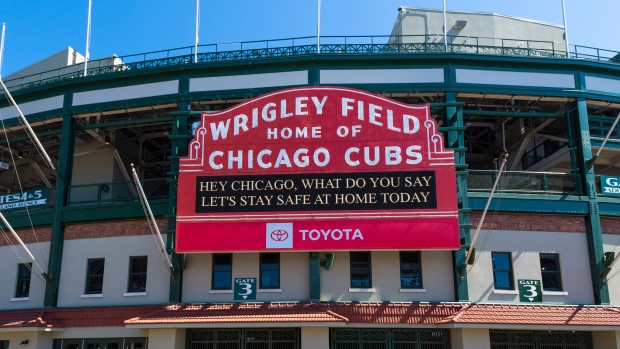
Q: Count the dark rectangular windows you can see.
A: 9